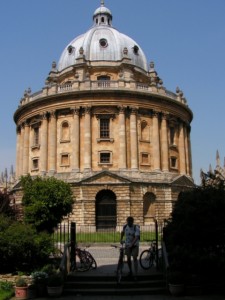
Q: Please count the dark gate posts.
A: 2